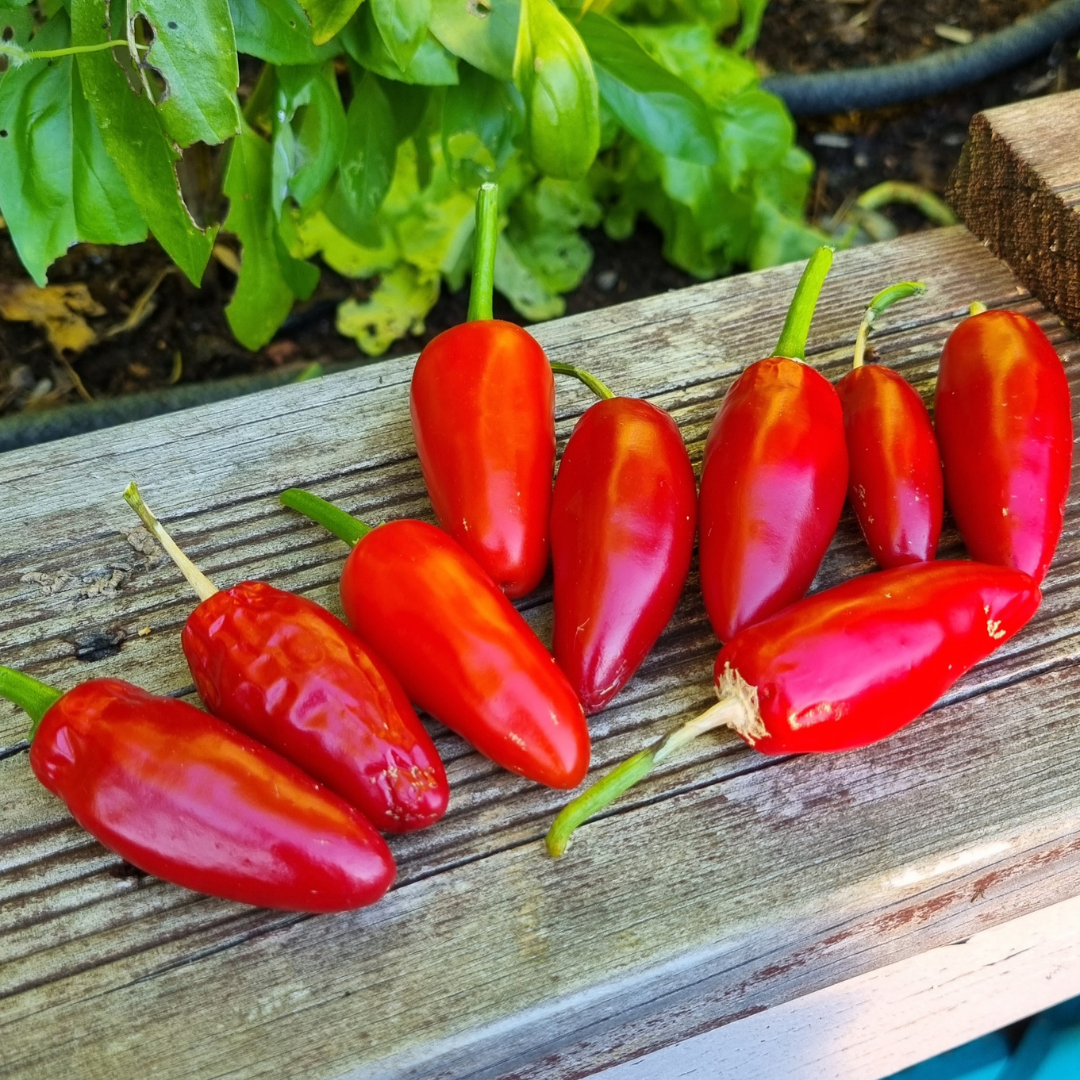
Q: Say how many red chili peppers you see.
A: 9